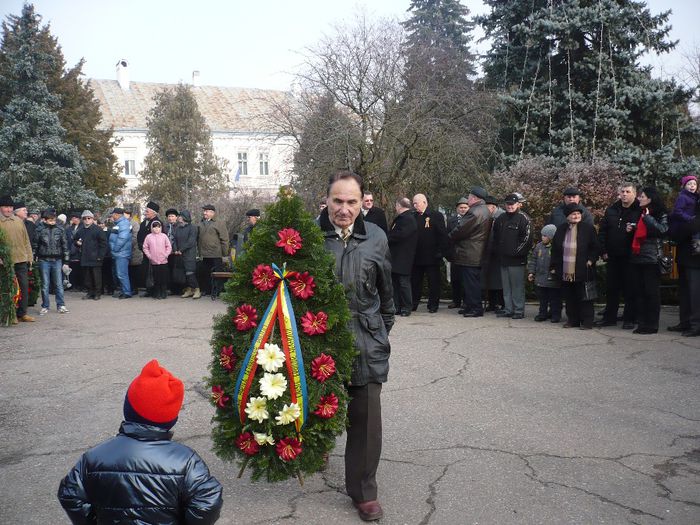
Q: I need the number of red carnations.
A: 11